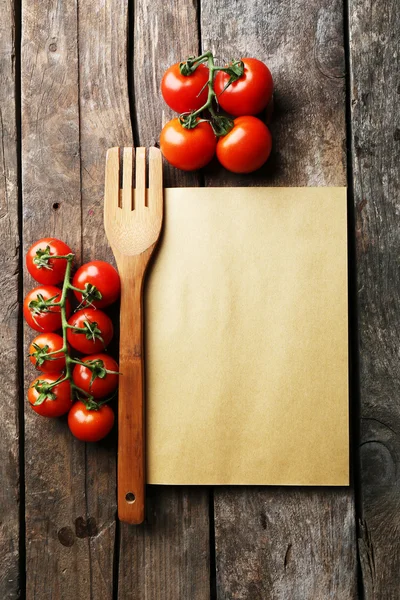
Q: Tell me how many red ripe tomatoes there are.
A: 12